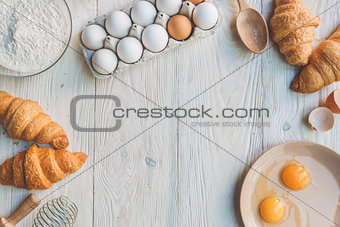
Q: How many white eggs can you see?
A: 8